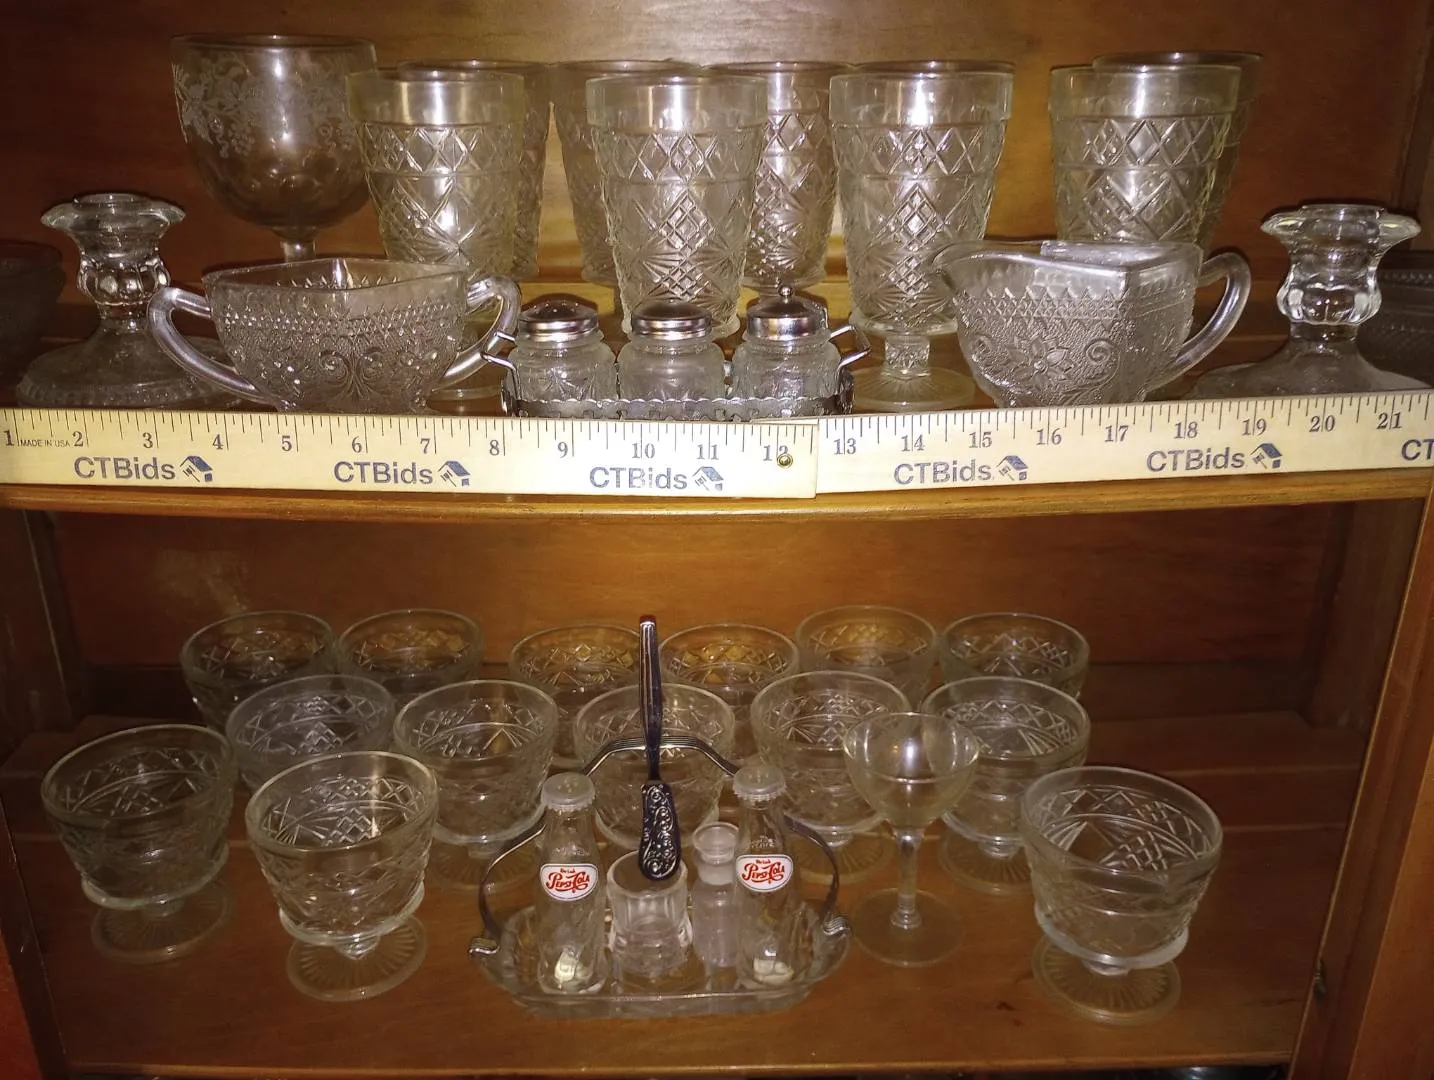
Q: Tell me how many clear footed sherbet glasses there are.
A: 14